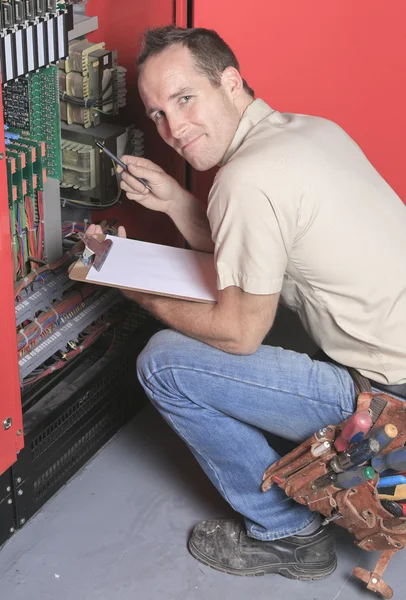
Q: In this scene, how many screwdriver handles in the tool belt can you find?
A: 5